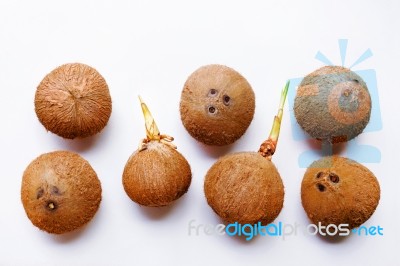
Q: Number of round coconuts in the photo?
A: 7